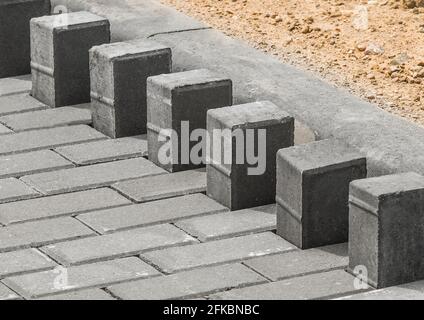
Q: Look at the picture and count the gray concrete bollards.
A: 7